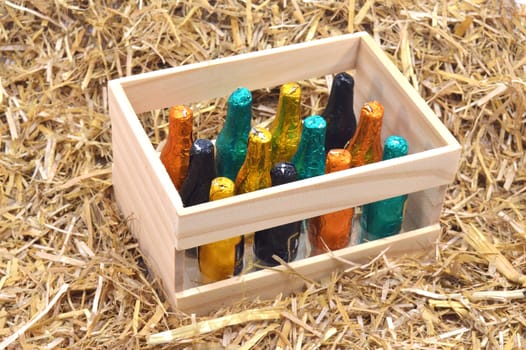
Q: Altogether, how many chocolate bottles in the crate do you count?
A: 12